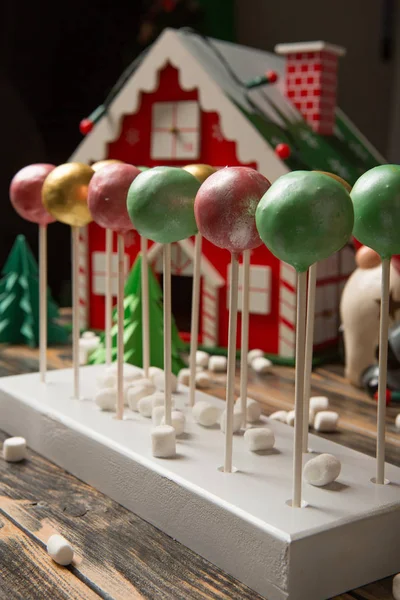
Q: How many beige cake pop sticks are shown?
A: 12